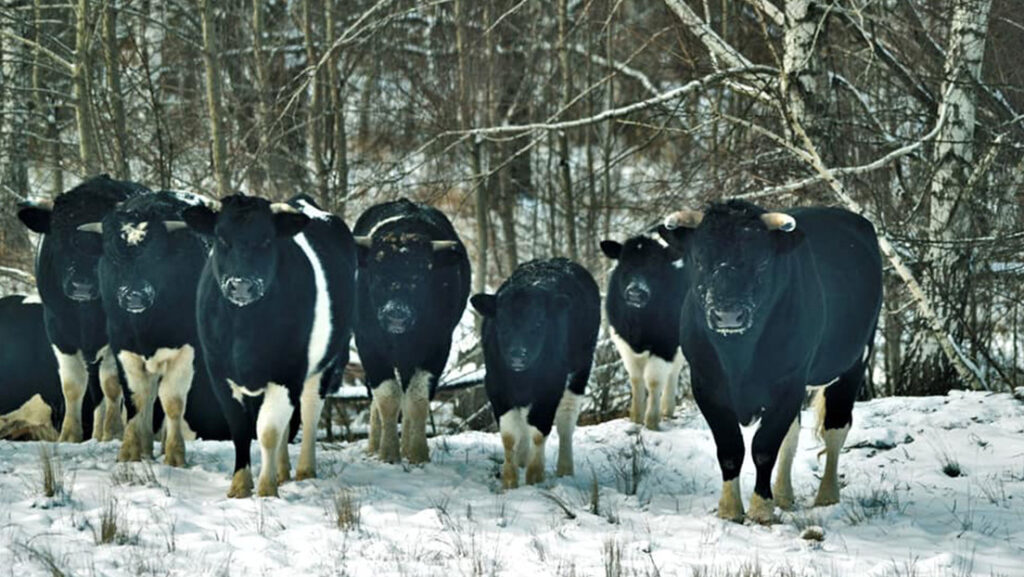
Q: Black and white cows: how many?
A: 8